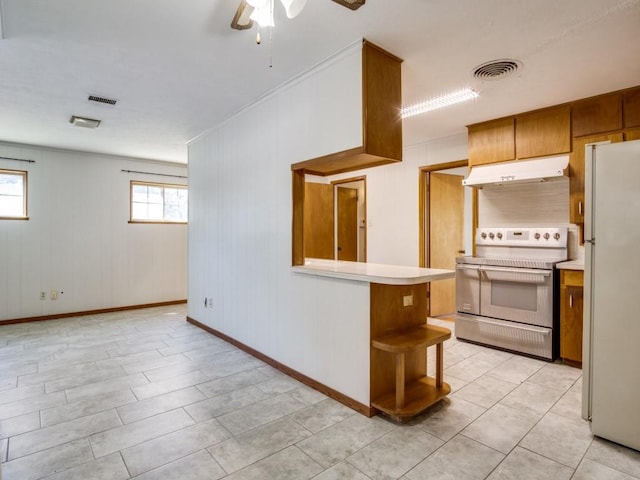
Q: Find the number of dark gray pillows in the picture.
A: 0